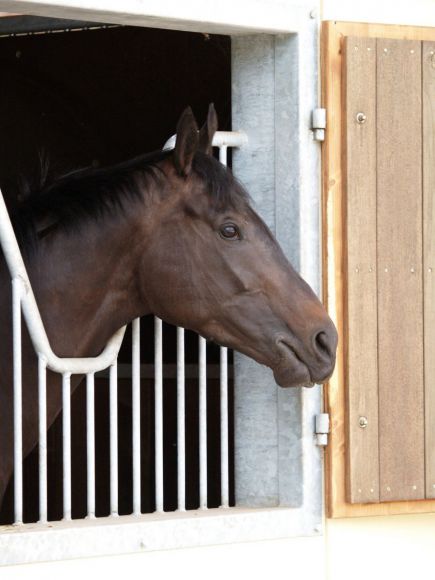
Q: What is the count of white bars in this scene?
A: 10